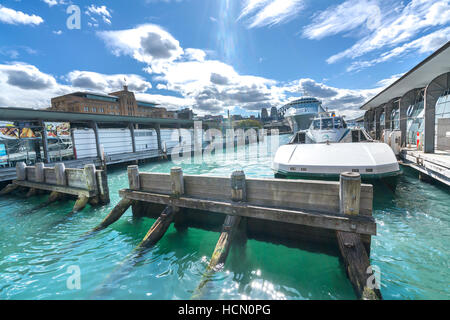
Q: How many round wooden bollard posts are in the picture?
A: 8